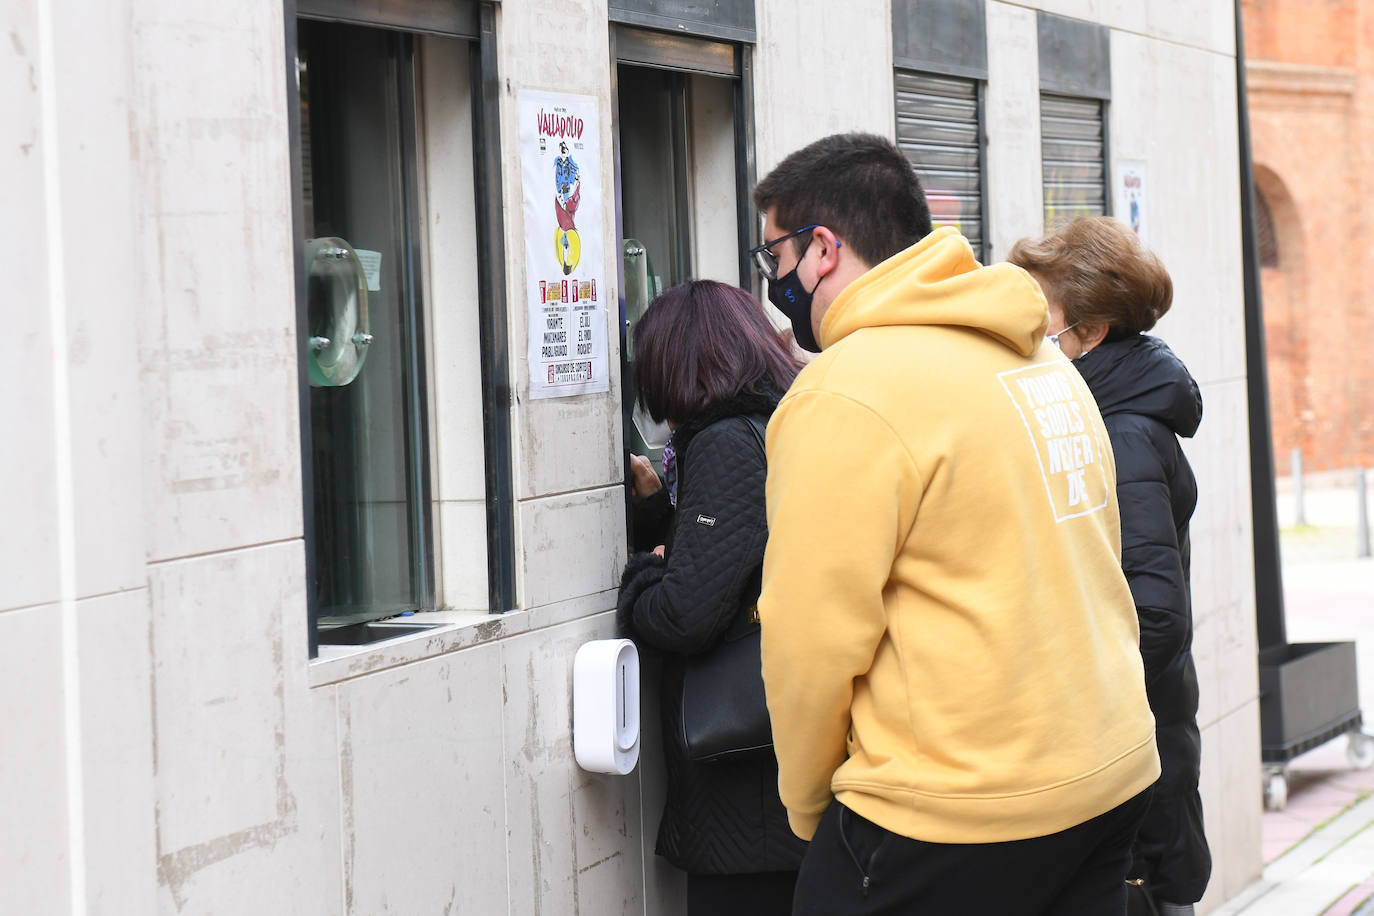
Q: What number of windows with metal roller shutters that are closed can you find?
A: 2